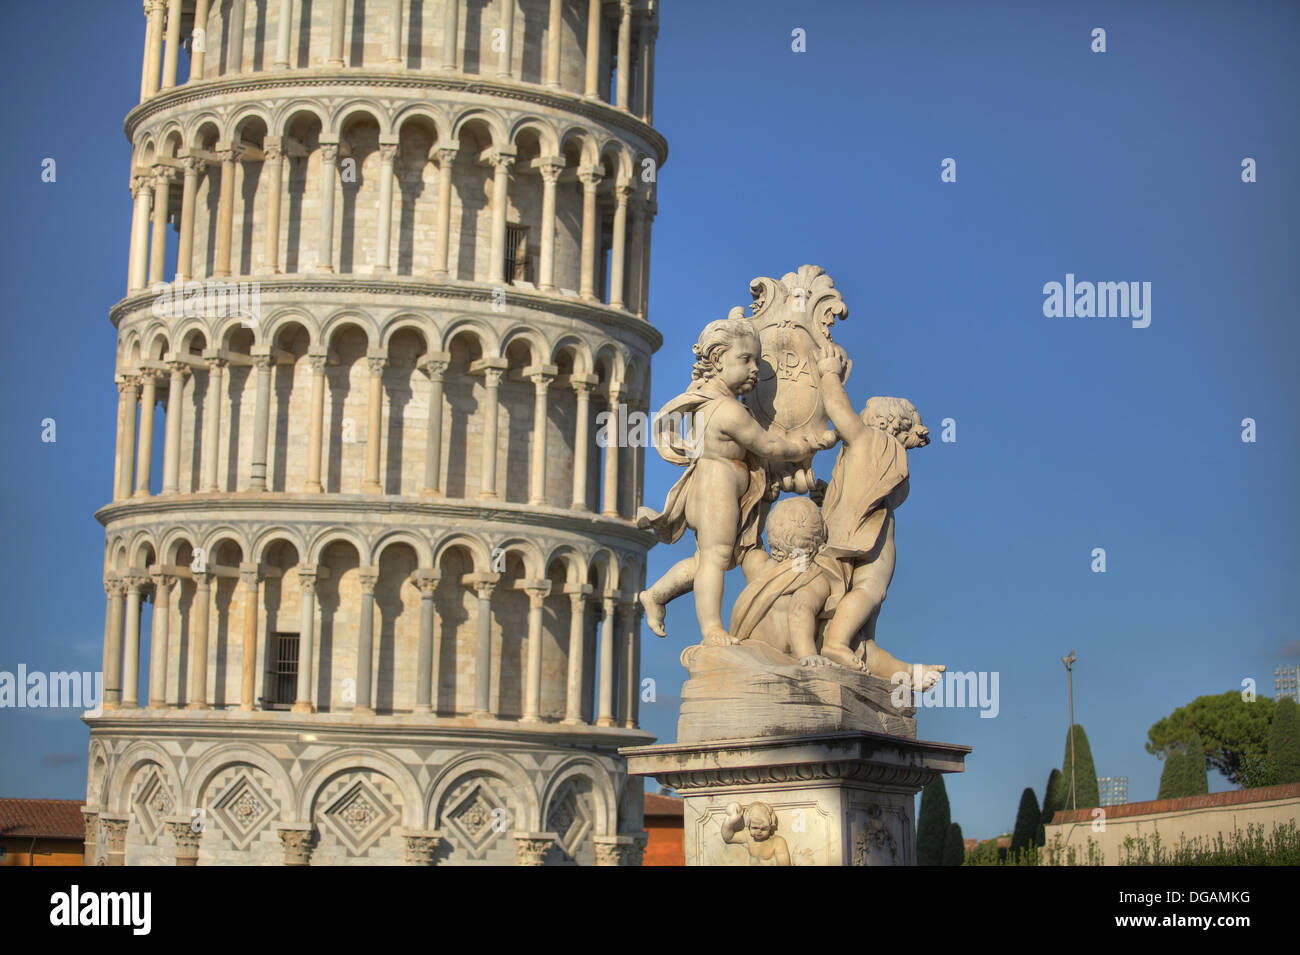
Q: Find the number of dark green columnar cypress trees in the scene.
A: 8